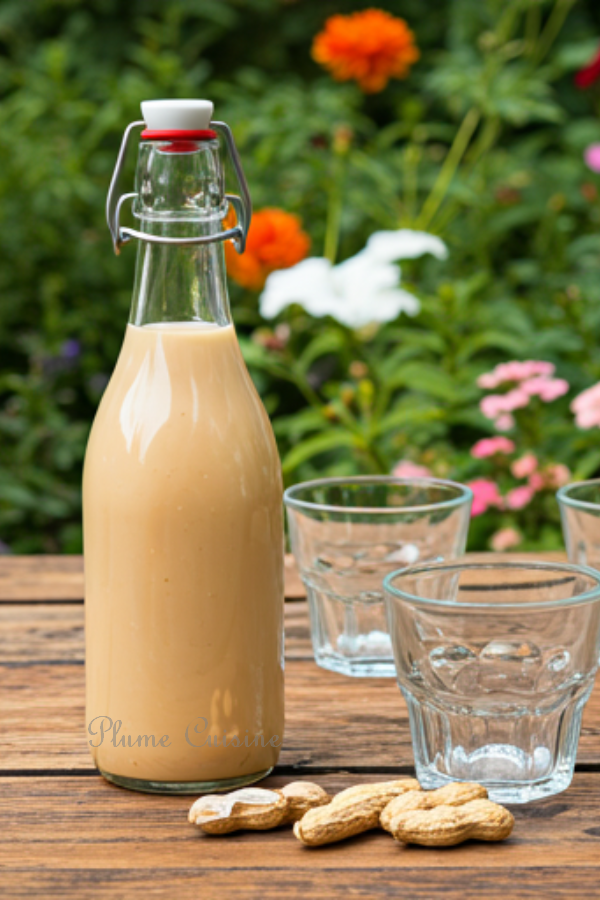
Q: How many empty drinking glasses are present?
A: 3